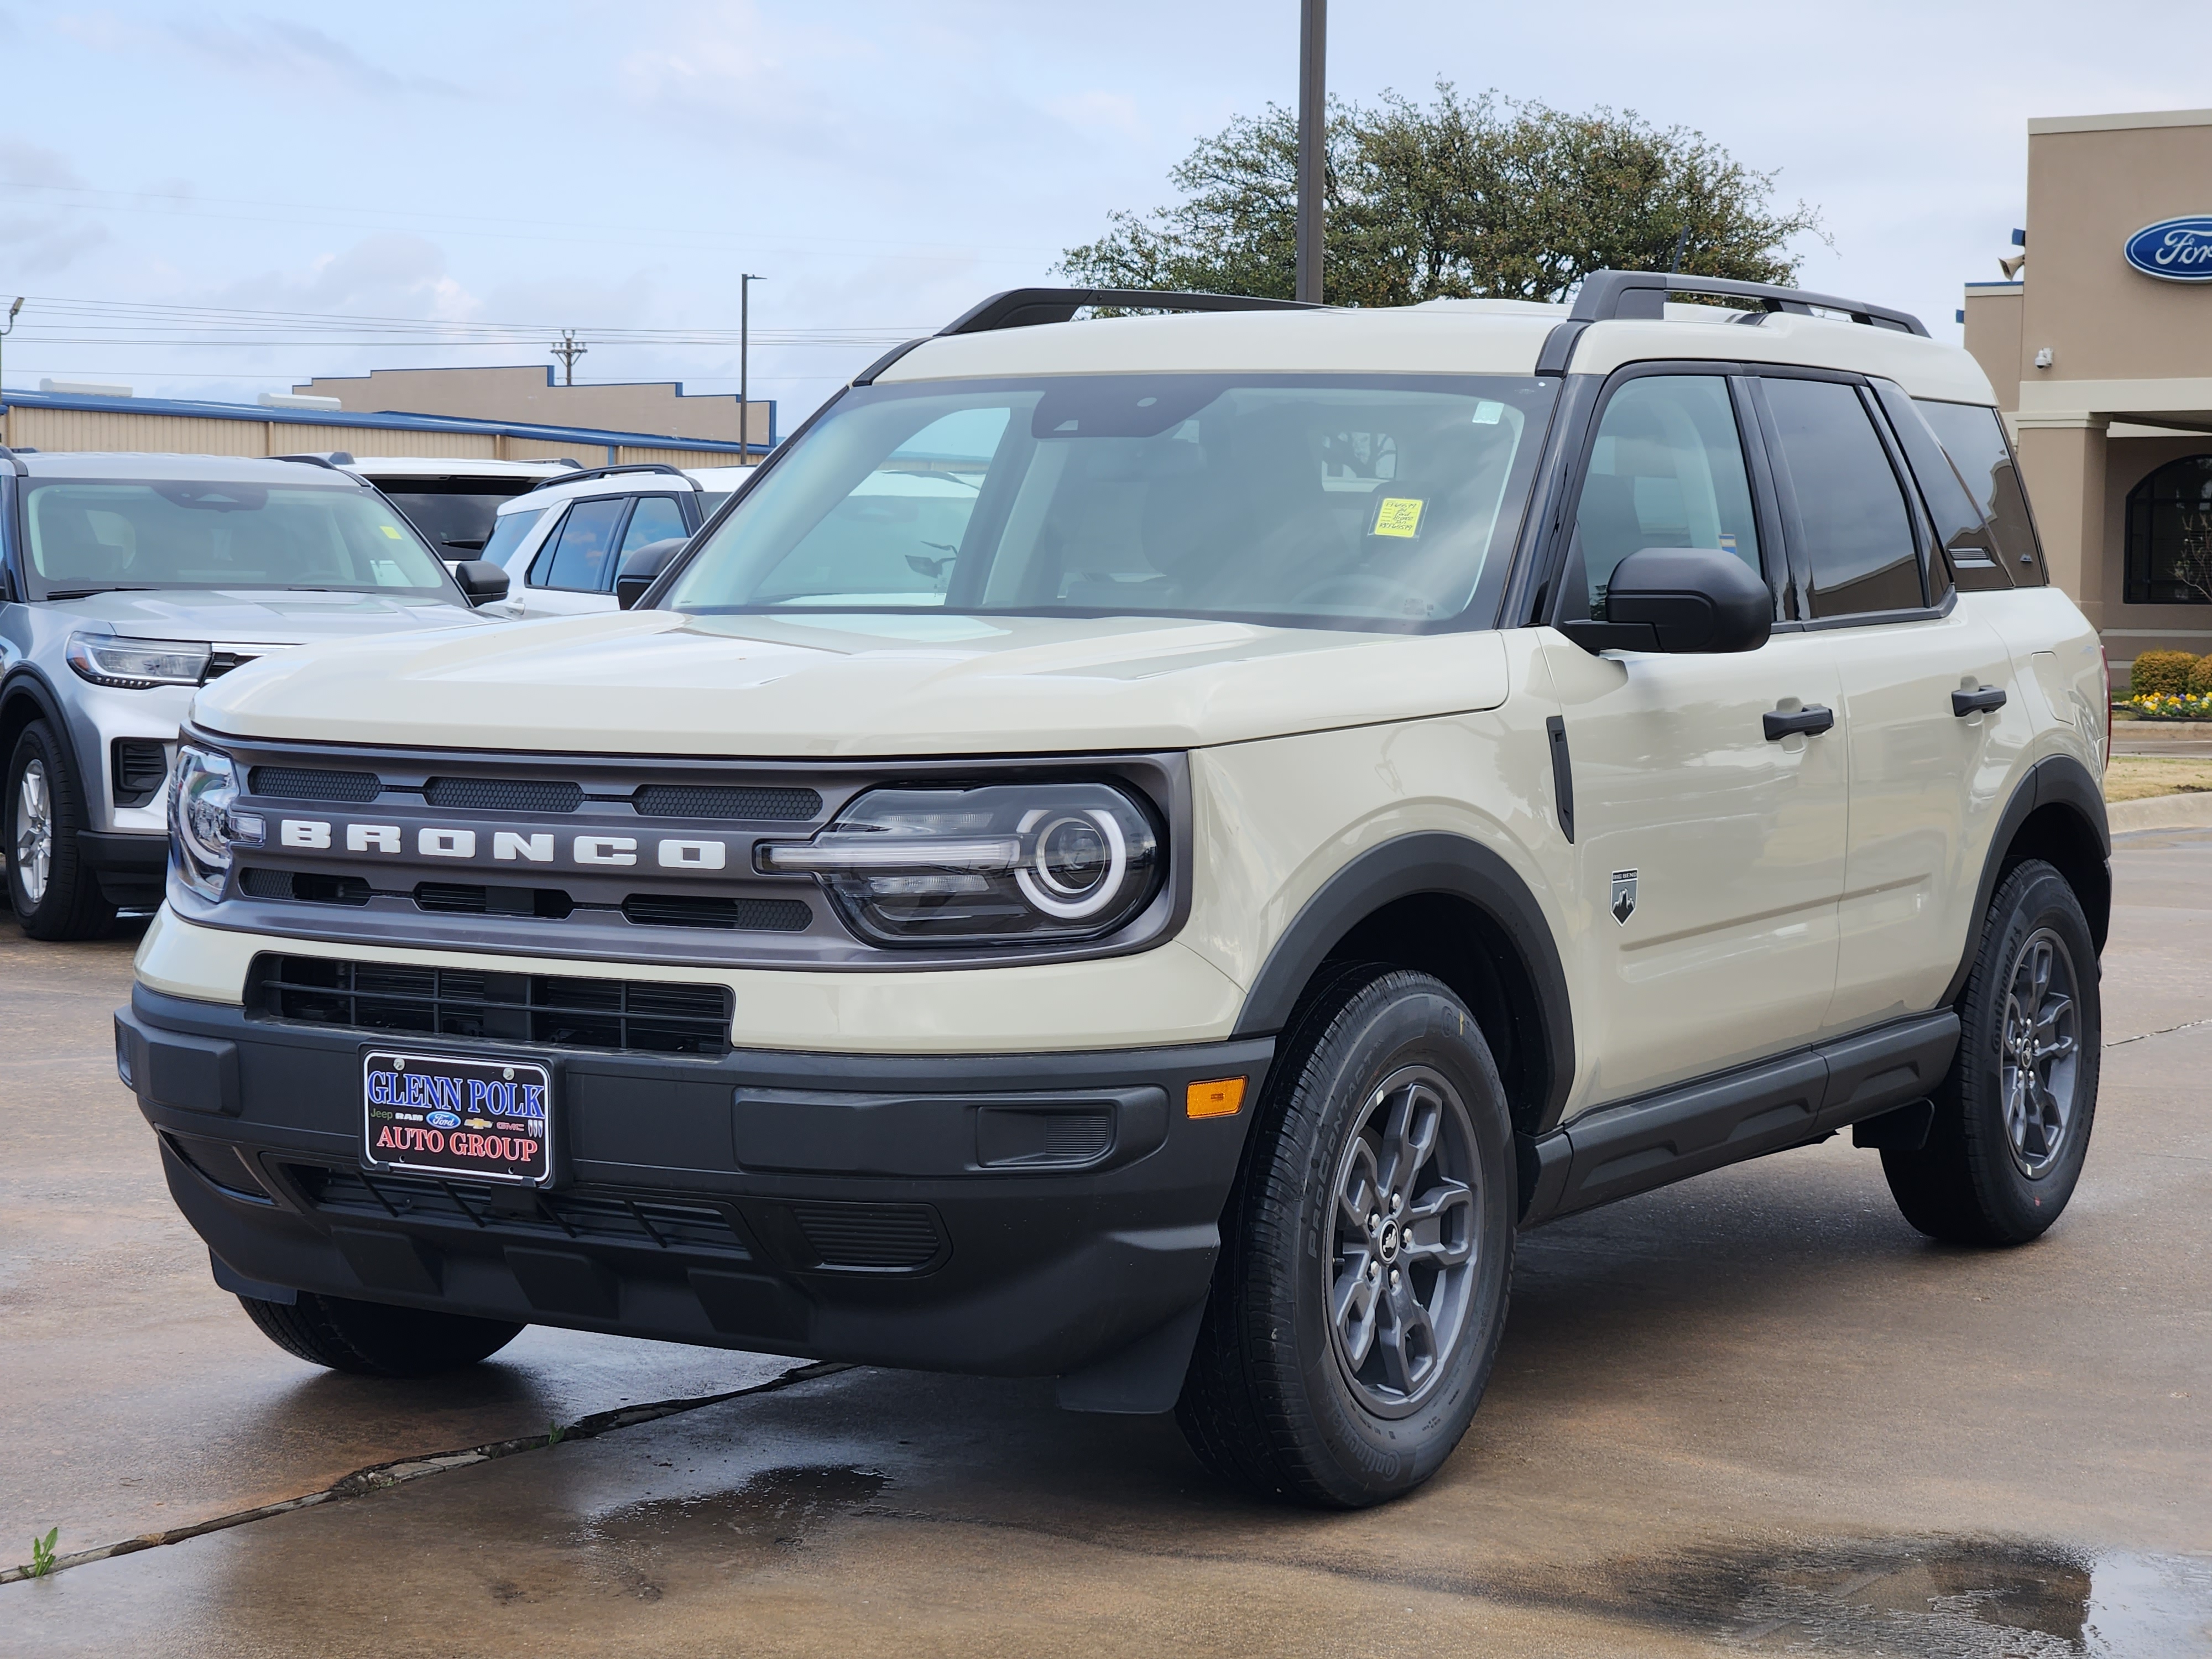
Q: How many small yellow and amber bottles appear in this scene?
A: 0